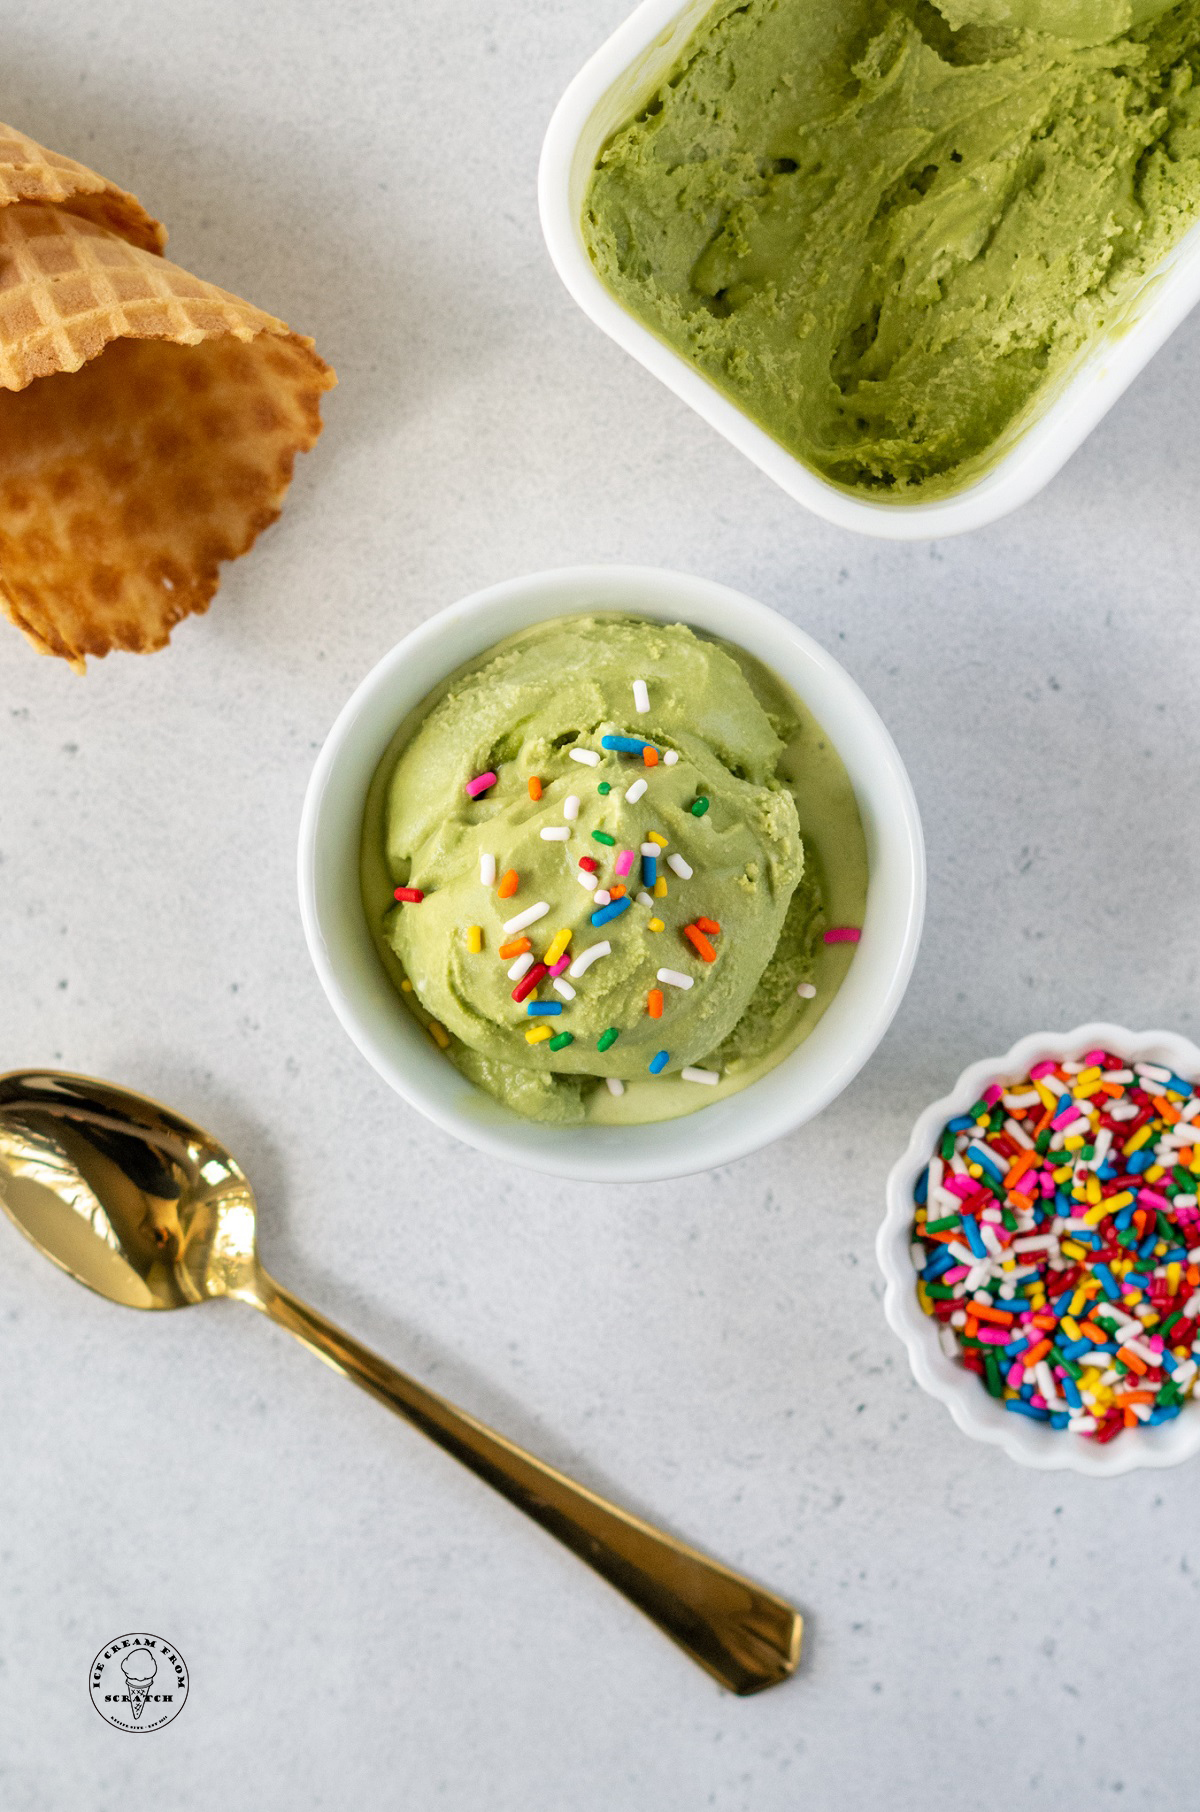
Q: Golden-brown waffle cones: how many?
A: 2